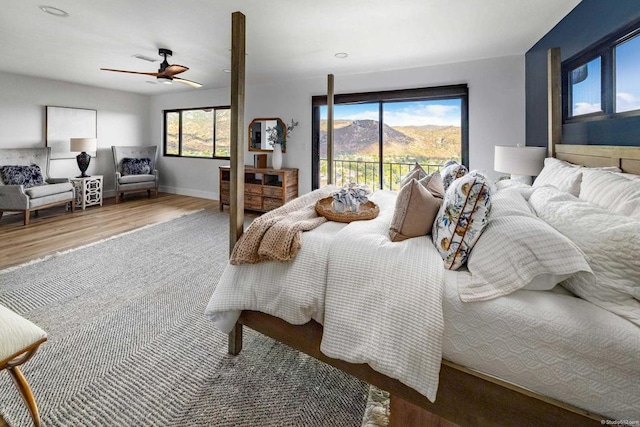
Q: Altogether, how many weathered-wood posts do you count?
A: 3